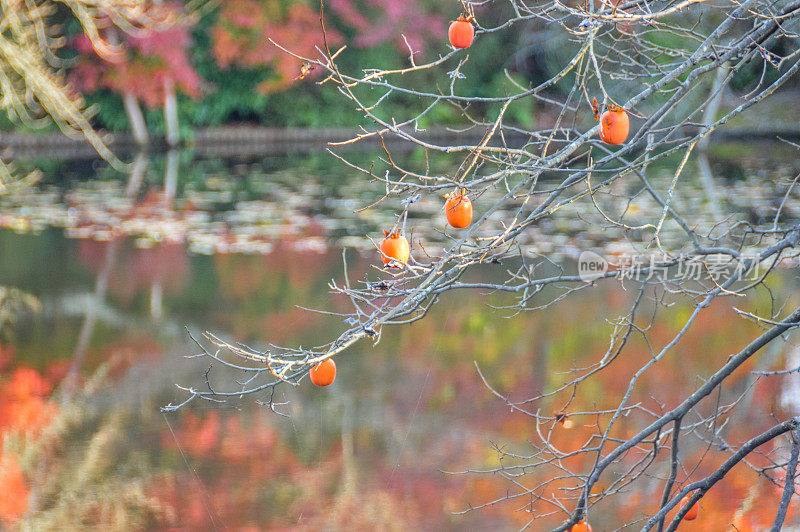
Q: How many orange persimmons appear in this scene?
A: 7